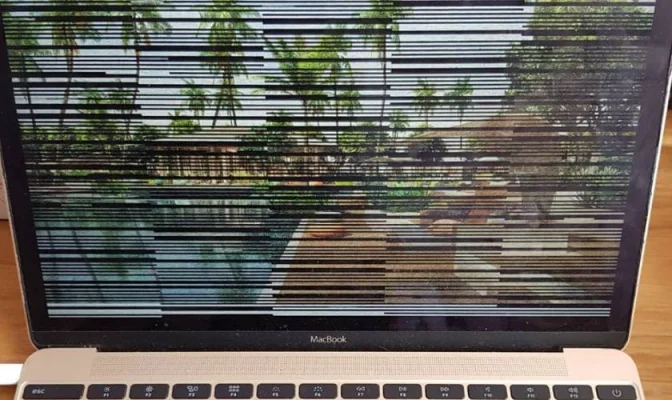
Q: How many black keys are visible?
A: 14